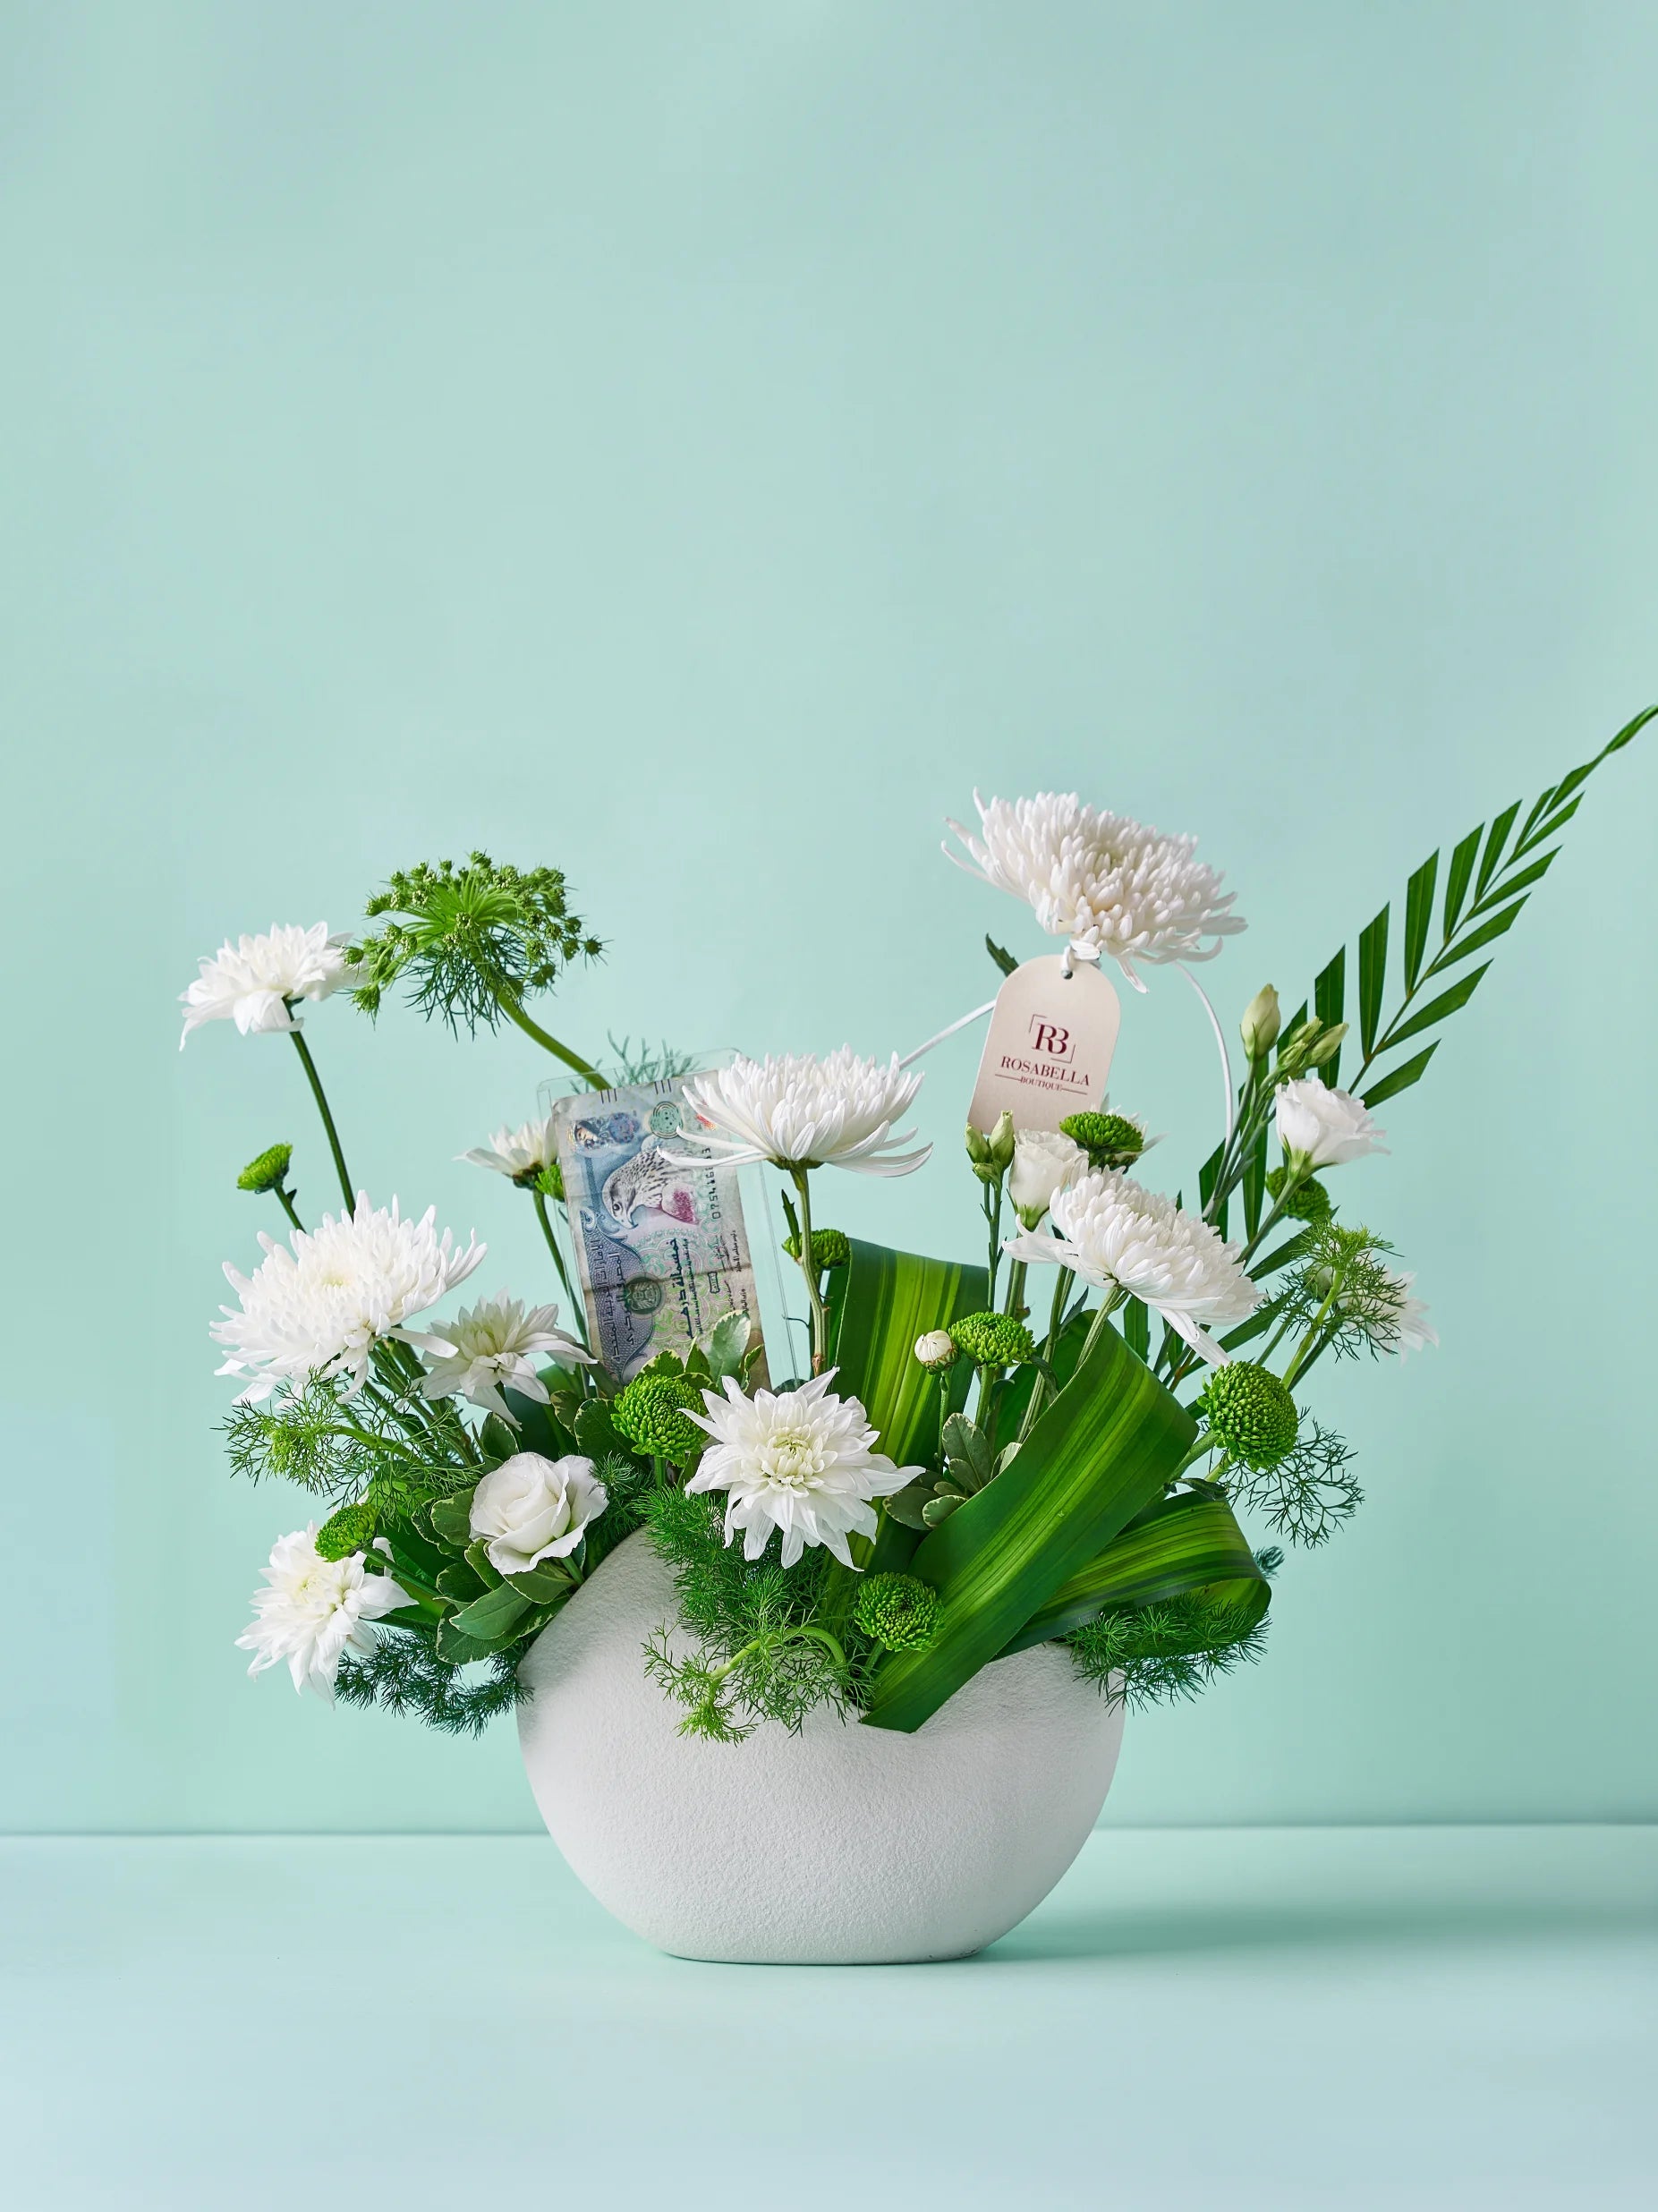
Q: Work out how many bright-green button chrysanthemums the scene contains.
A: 10